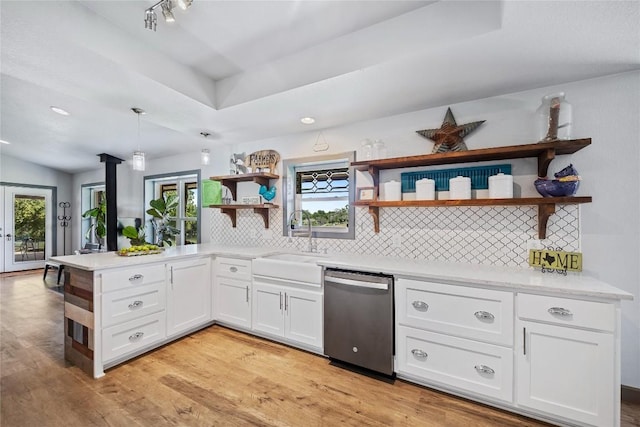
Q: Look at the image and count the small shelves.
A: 2